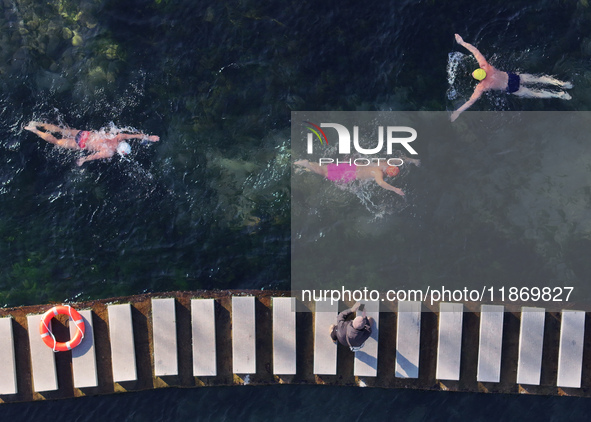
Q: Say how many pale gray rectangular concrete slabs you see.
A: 15